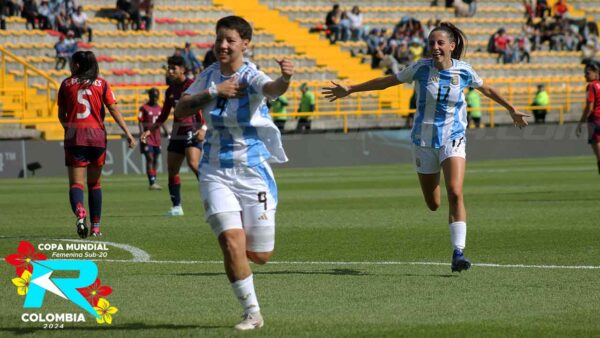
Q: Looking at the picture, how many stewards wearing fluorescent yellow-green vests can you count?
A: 4